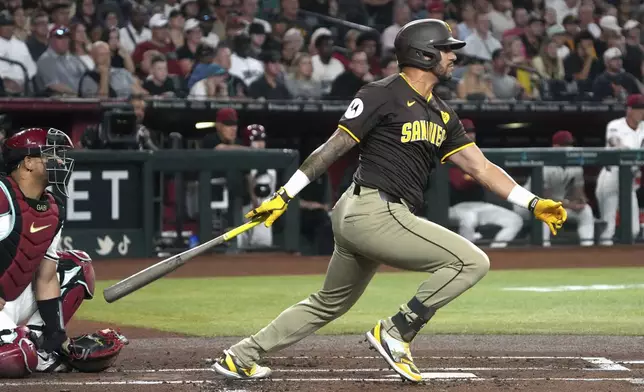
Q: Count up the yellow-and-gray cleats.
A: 2